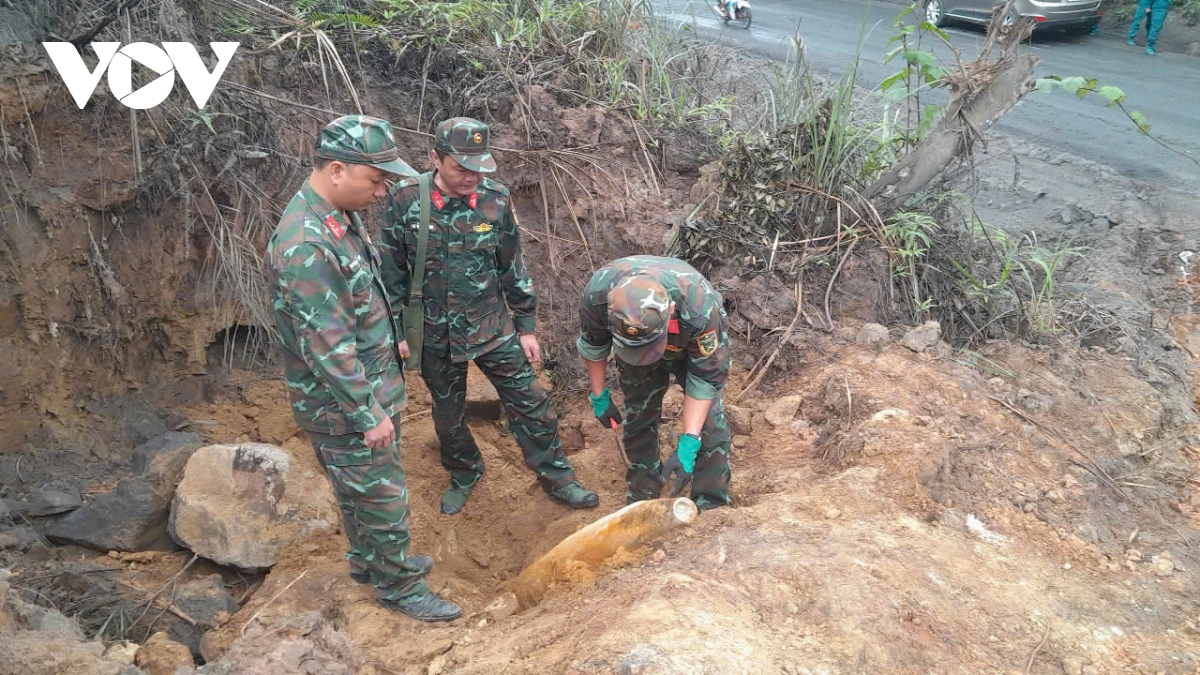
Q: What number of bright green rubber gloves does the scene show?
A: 2